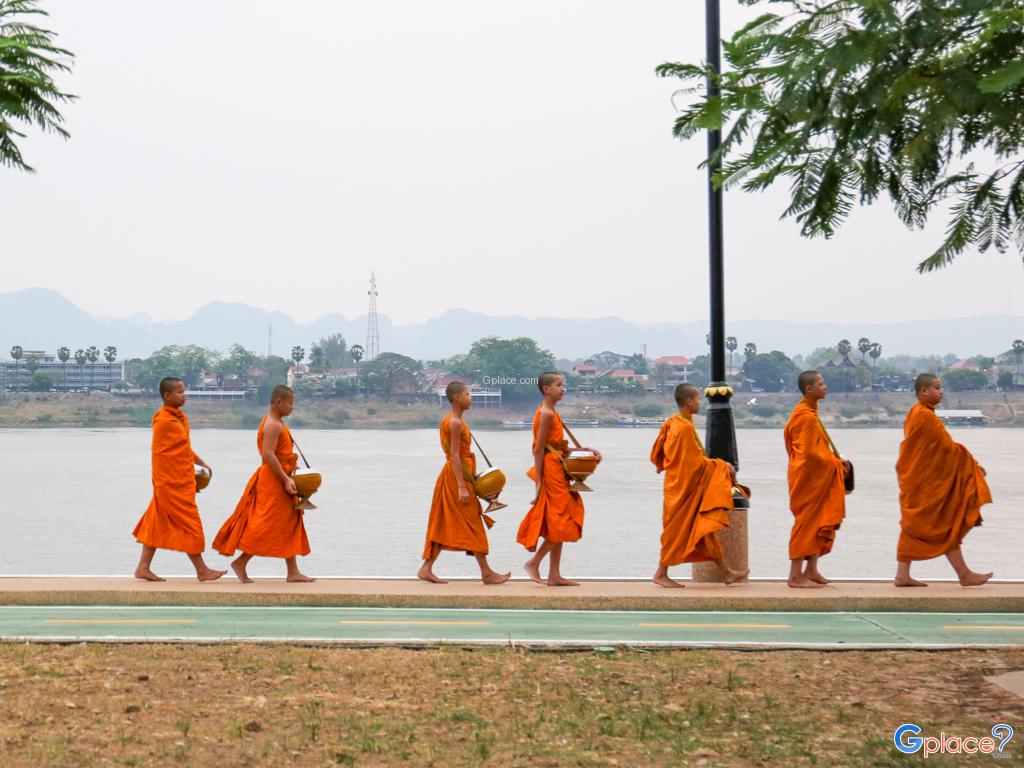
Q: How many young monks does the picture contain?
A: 7